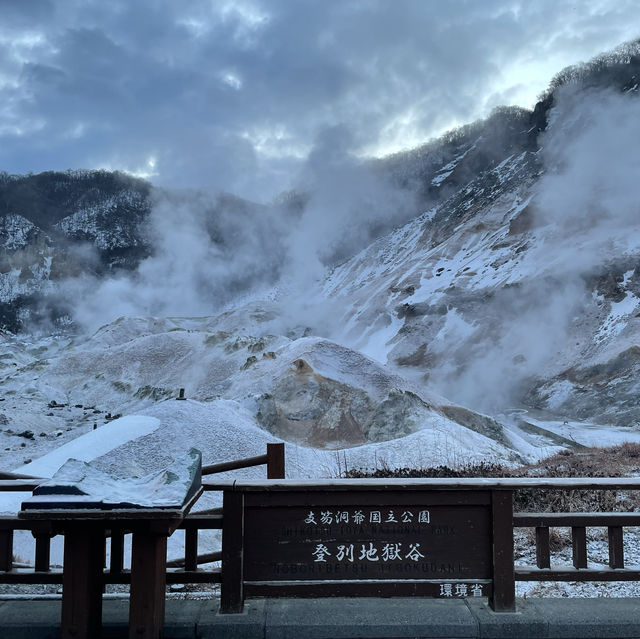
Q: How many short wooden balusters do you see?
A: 7